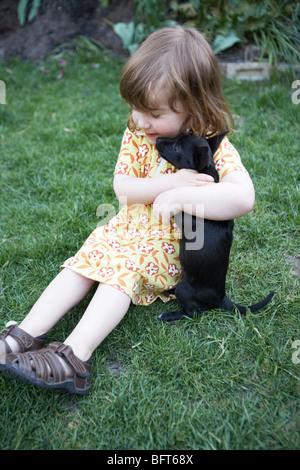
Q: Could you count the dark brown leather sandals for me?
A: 2